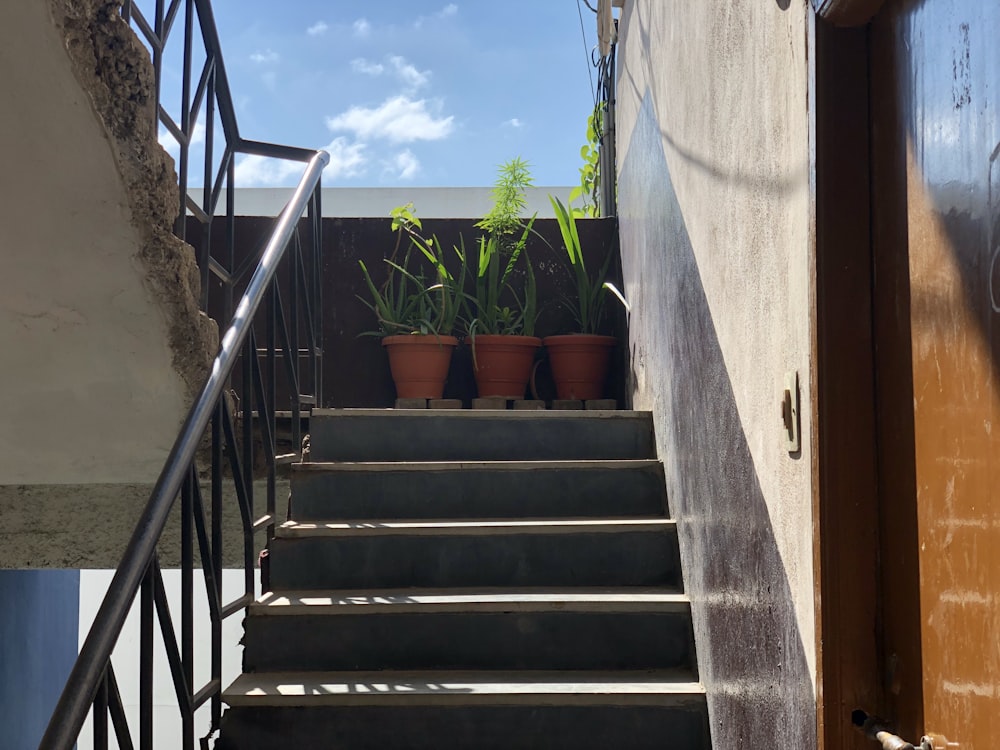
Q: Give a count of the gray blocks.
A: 6